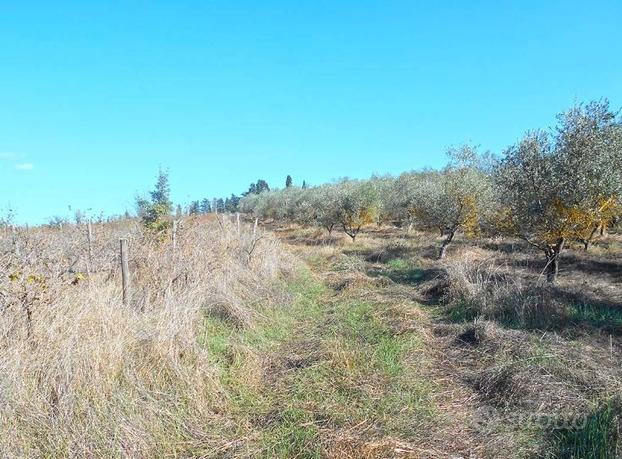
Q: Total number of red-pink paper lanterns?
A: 0